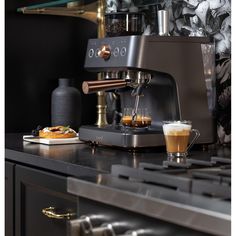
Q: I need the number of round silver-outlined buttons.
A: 4